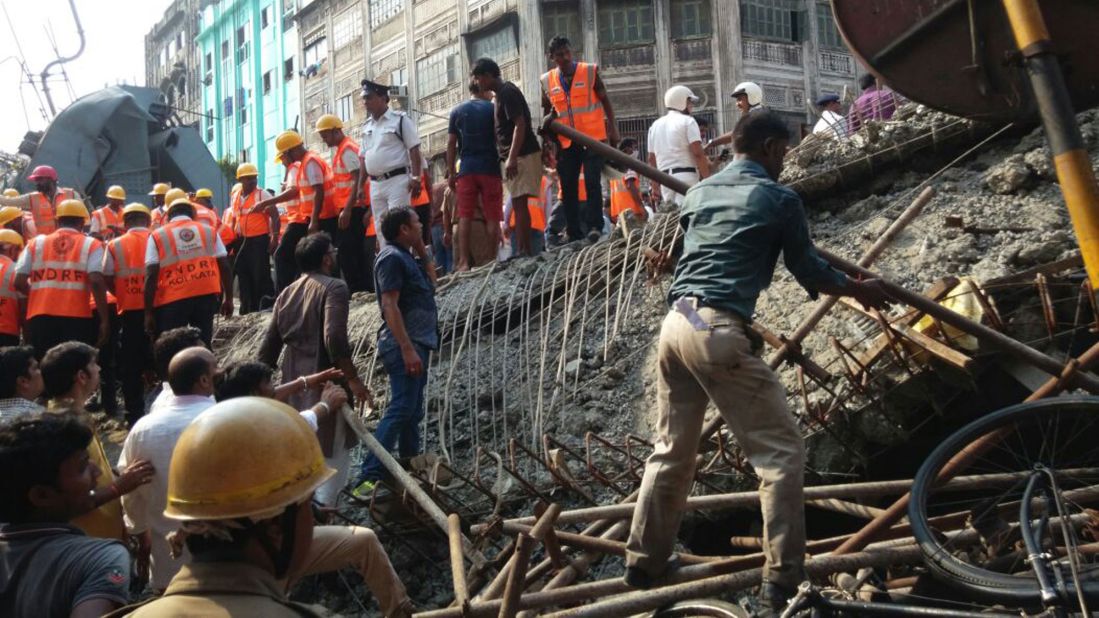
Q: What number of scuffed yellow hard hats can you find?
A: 1